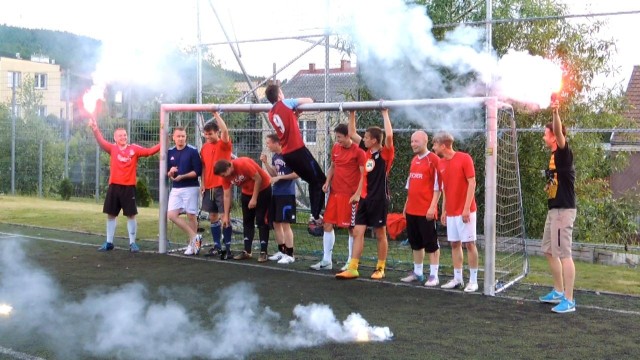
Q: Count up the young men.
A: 11